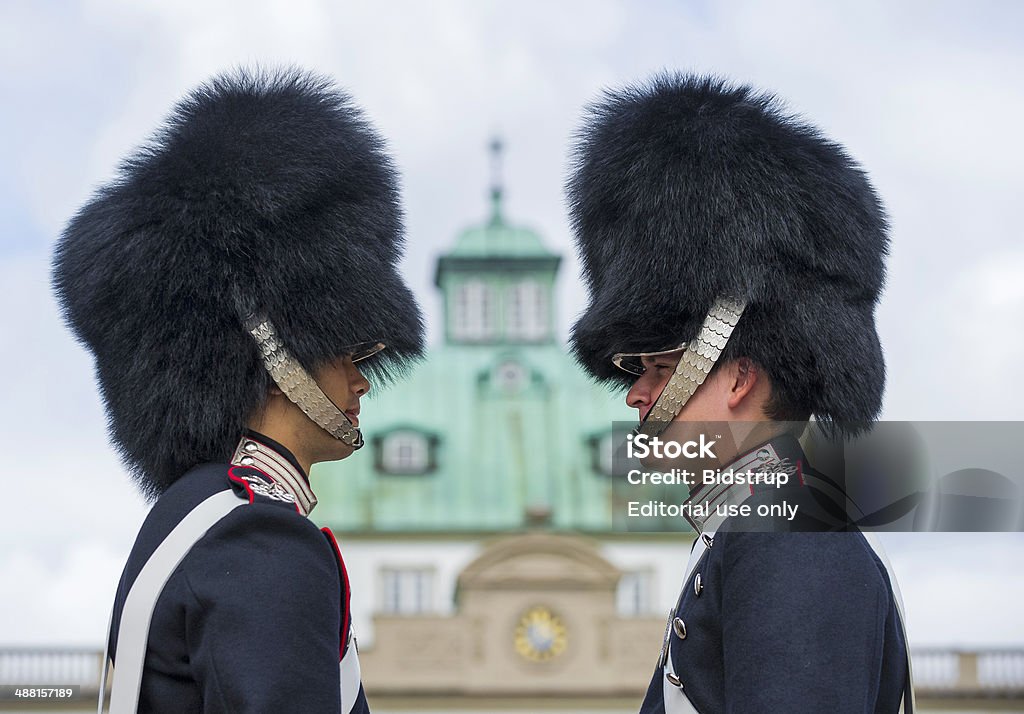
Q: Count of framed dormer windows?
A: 2